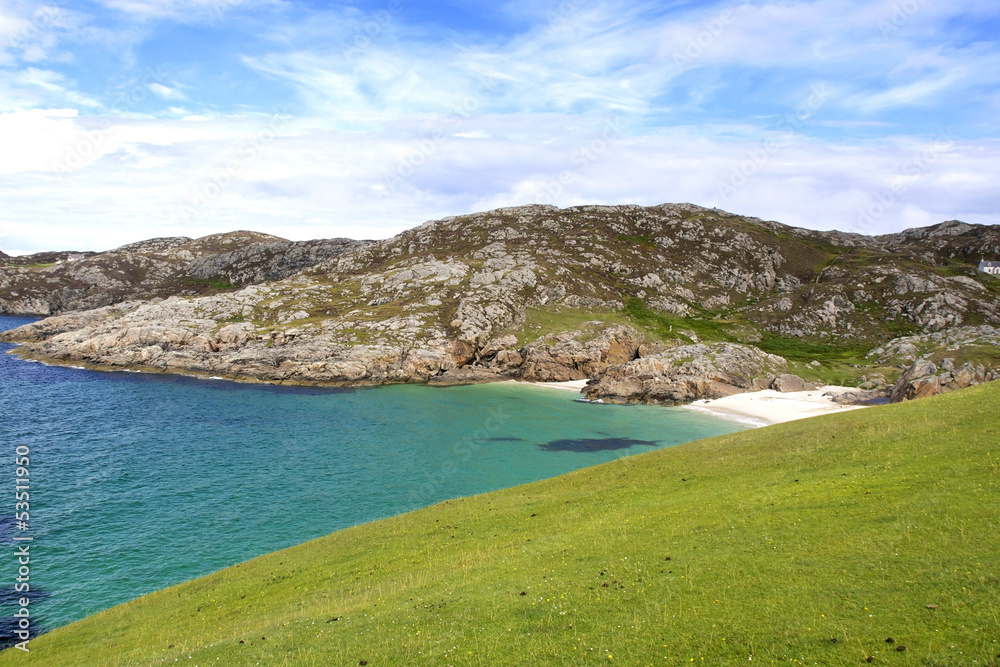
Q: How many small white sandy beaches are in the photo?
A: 2